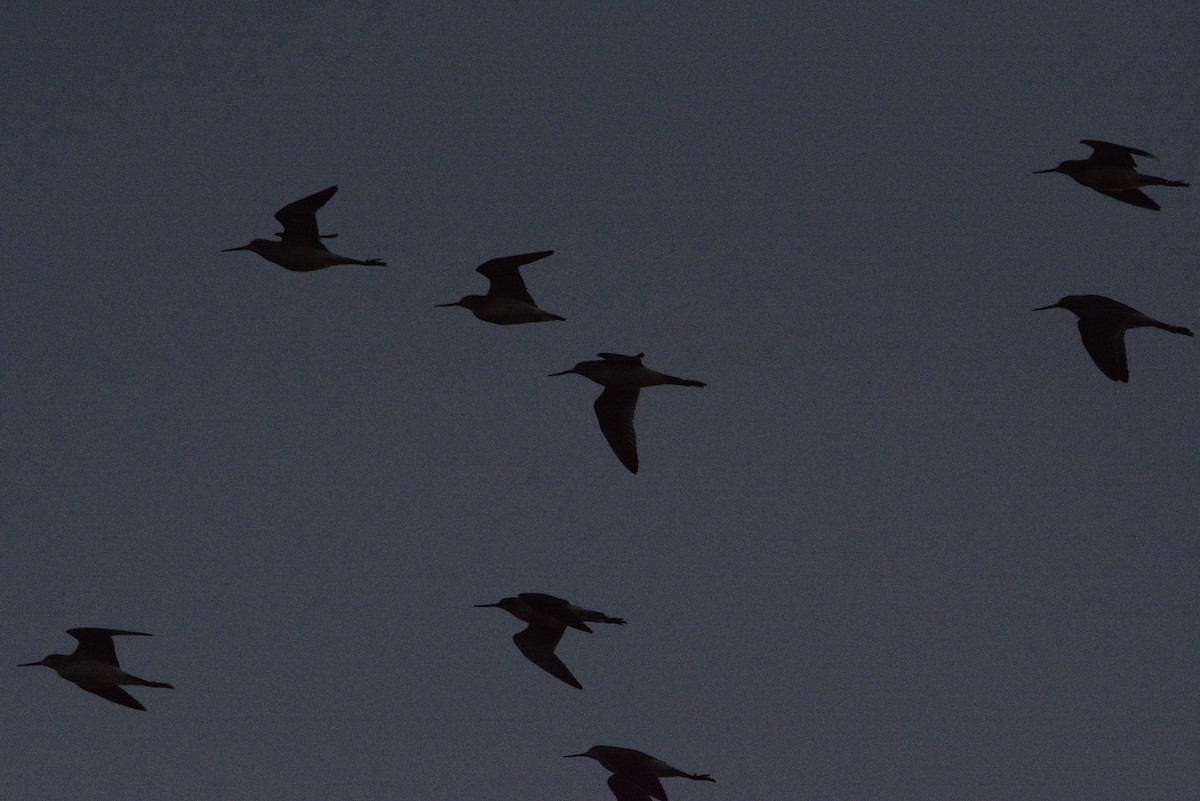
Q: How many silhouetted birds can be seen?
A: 8